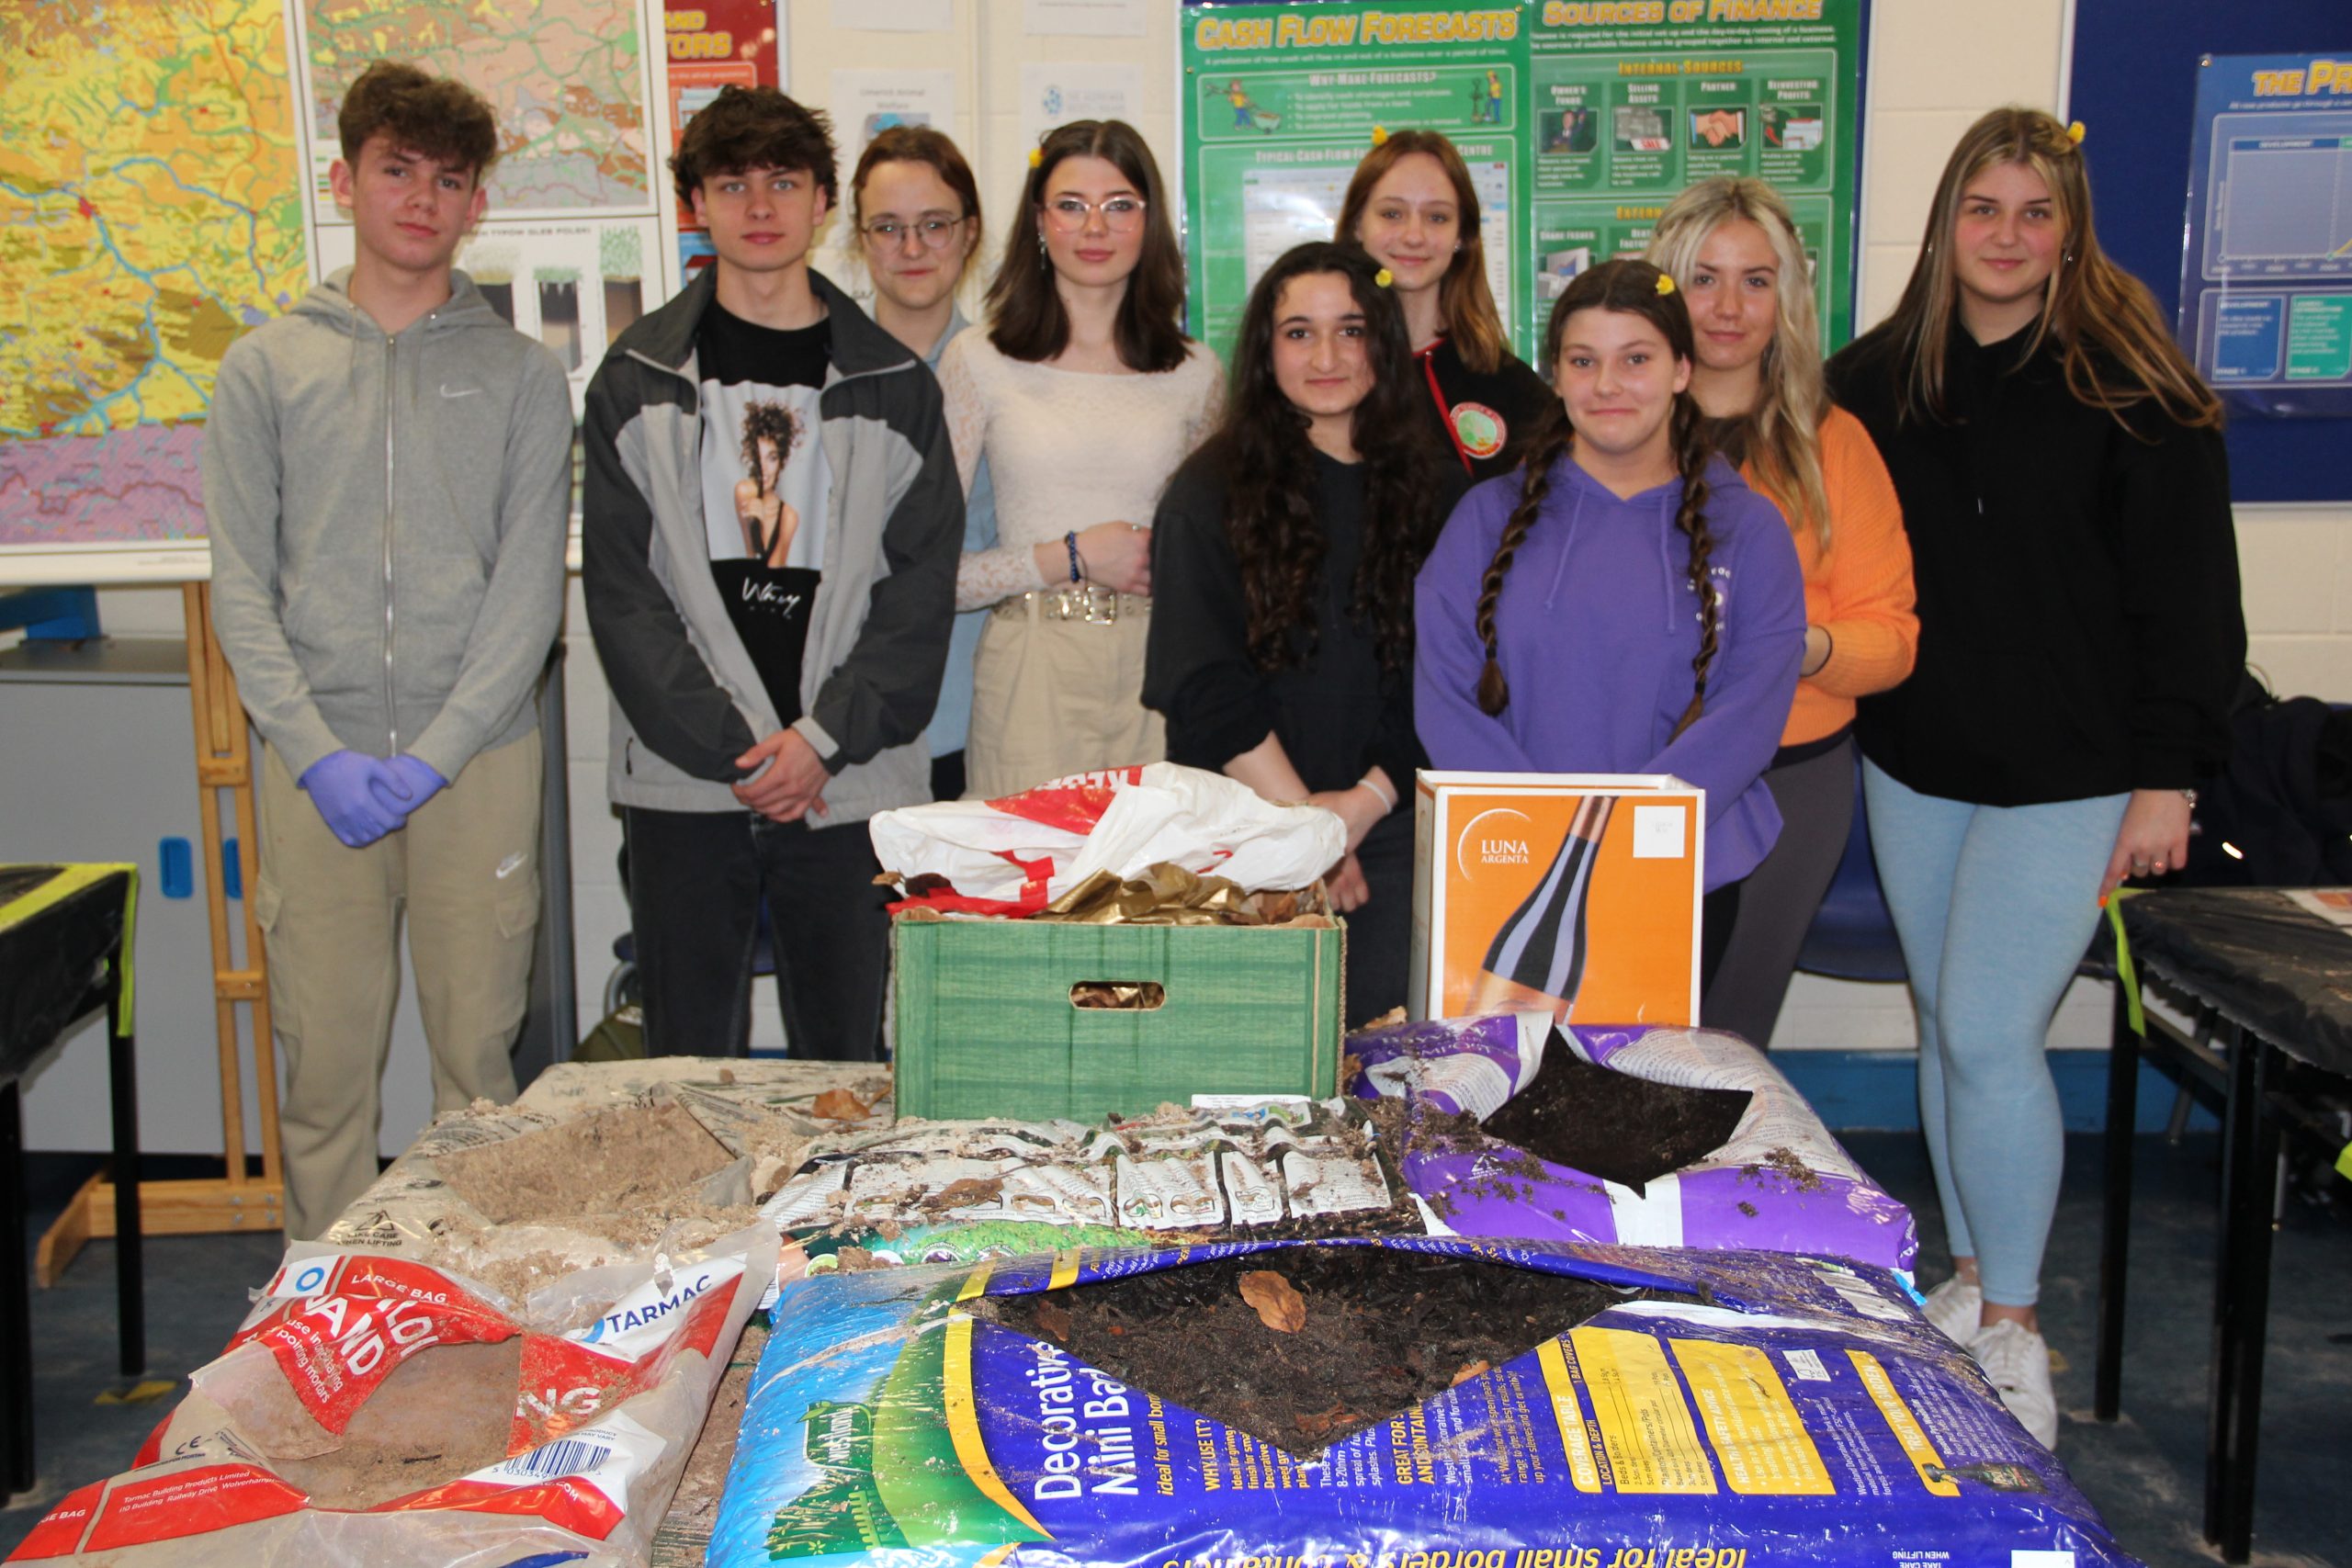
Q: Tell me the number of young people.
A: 9